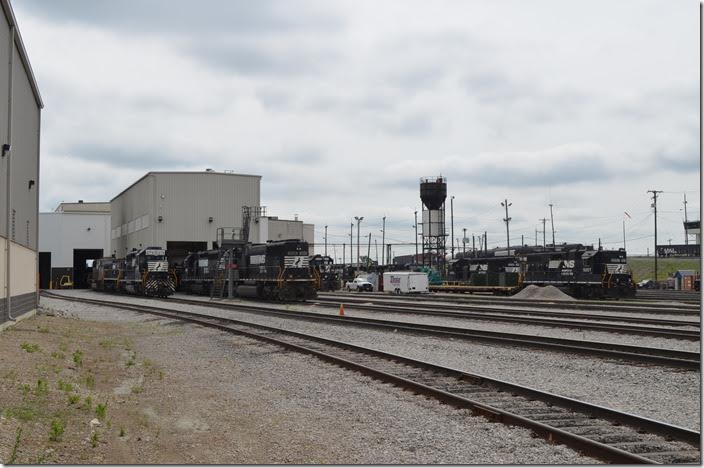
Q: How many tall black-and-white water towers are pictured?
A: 1